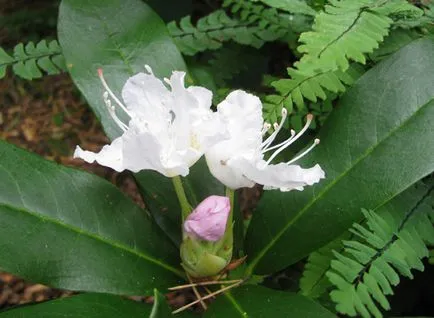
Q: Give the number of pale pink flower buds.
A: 1